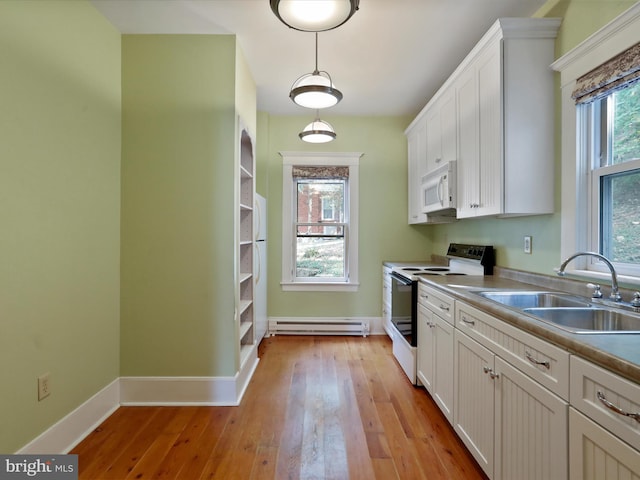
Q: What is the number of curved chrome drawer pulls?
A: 5